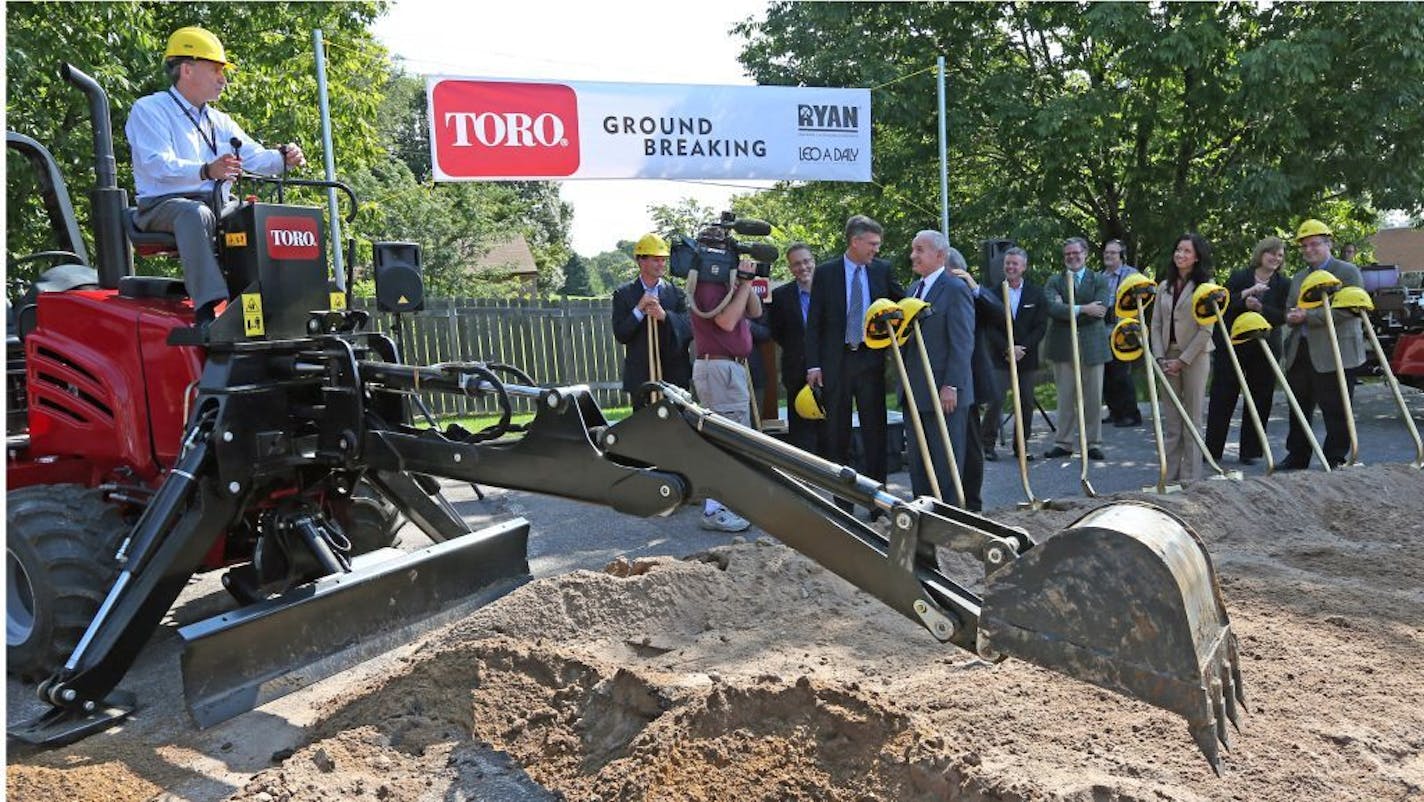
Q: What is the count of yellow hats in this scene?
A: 12